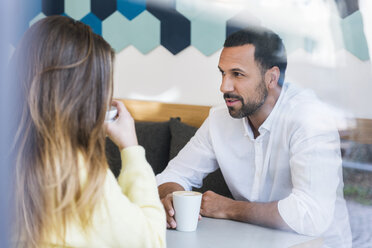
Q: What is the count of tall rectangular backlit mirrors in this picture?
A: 0